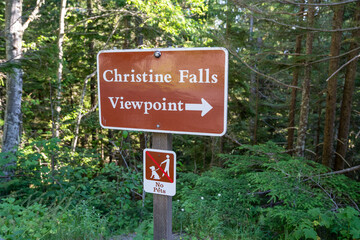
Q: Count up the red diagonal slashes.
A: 1